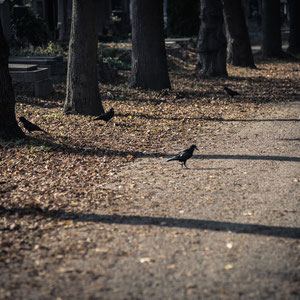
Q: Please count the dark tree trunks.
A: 7